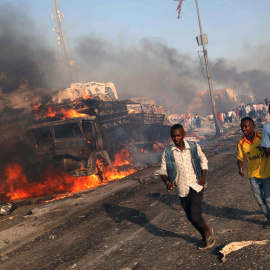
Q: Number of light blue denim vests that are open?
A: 1